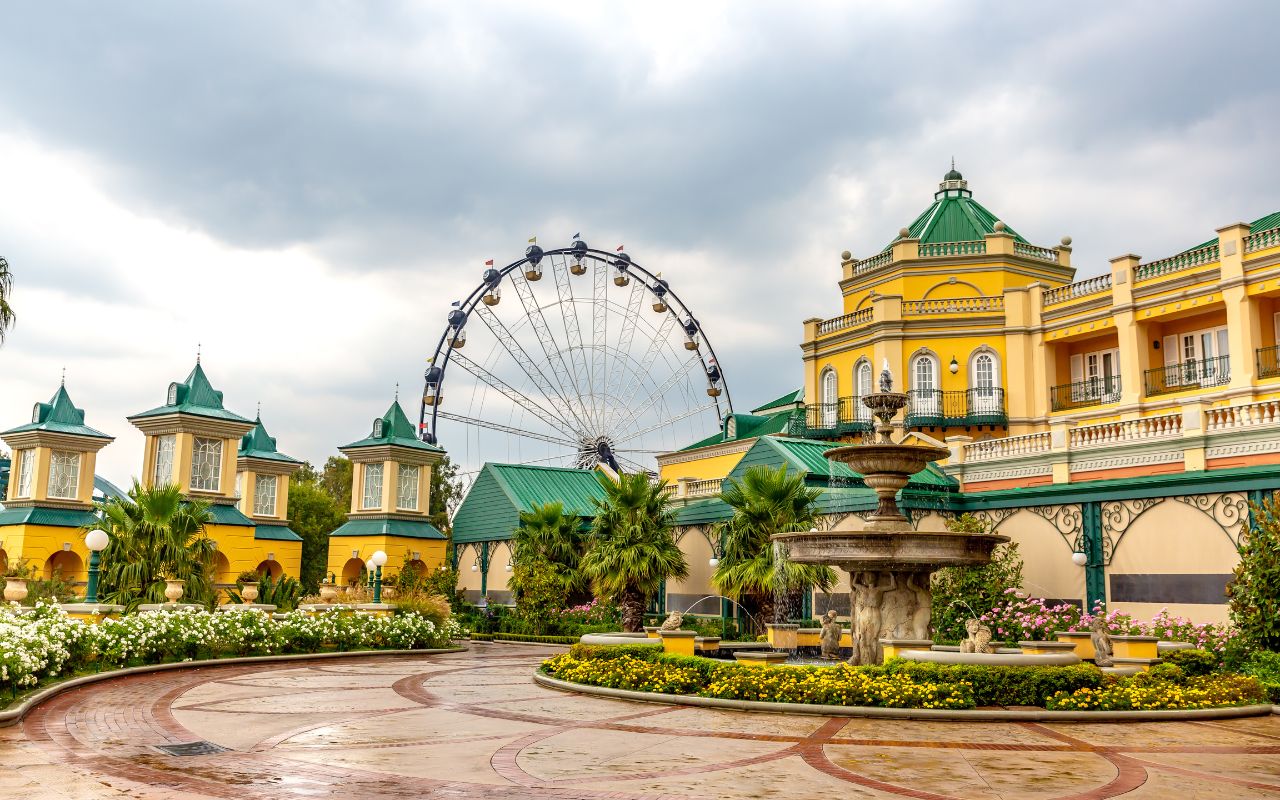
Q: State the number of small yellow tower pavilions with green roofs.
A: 4